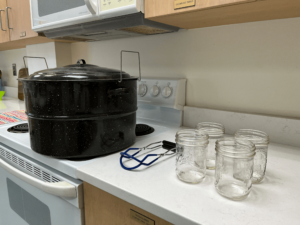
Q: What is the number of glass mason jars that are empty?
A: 4